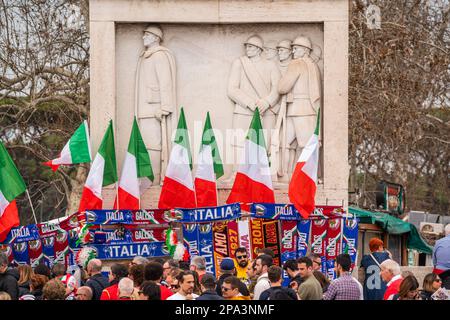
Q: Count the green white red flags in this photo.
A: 8